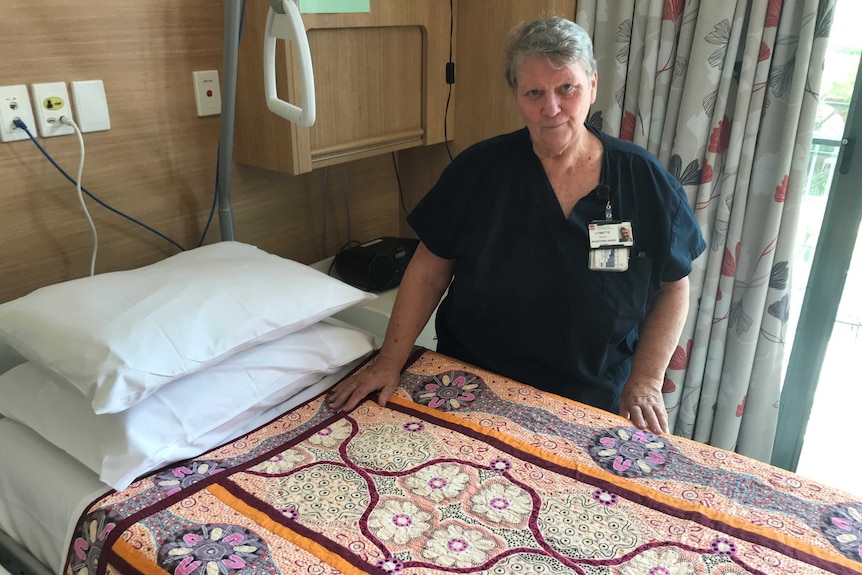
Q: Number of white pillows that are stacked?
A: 2